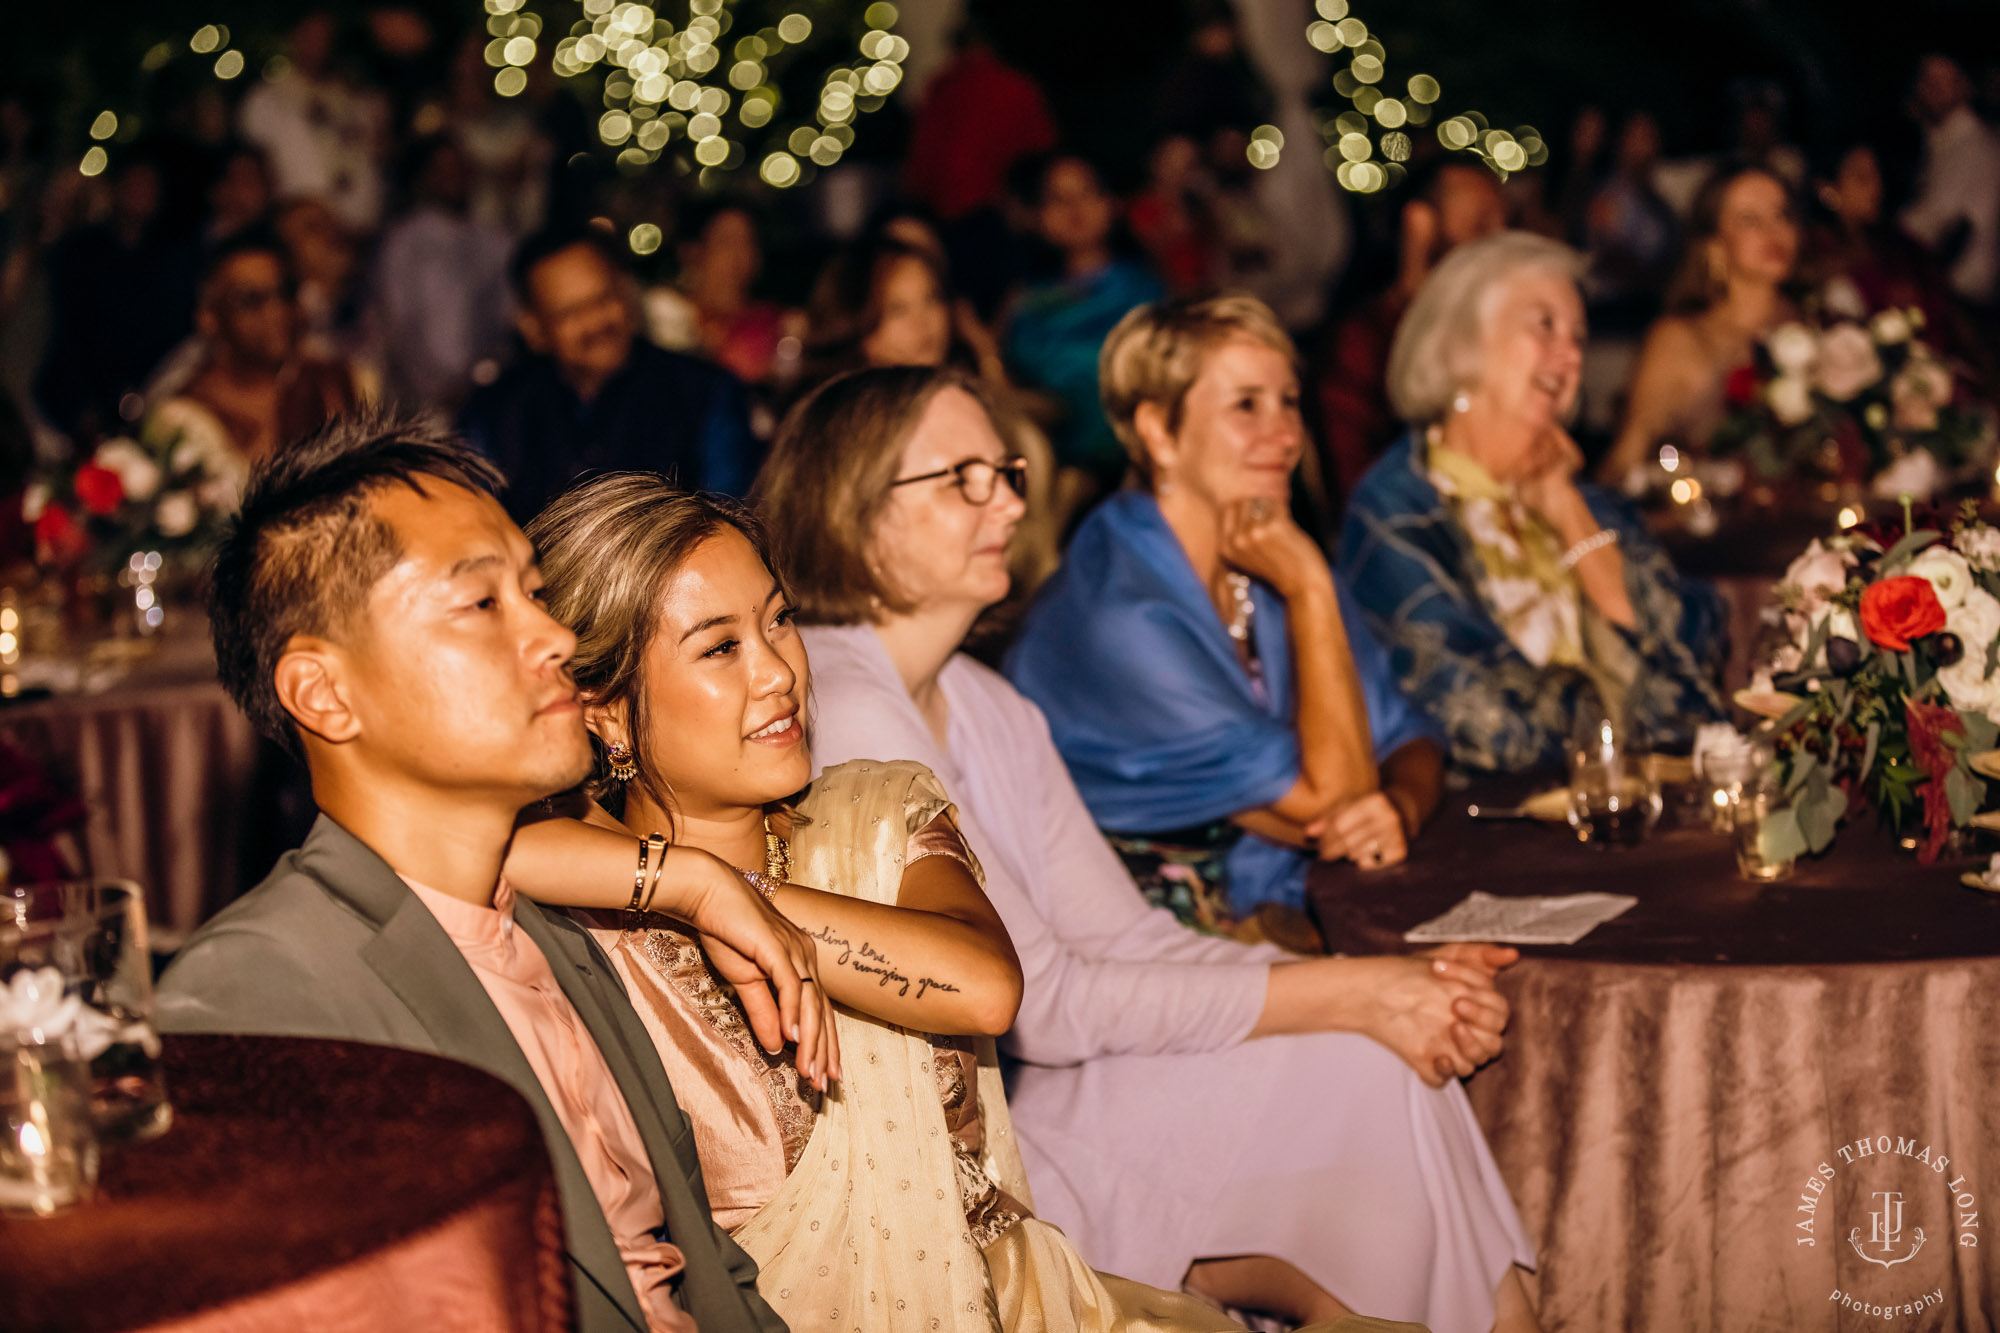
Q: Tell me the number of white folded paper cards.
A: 1